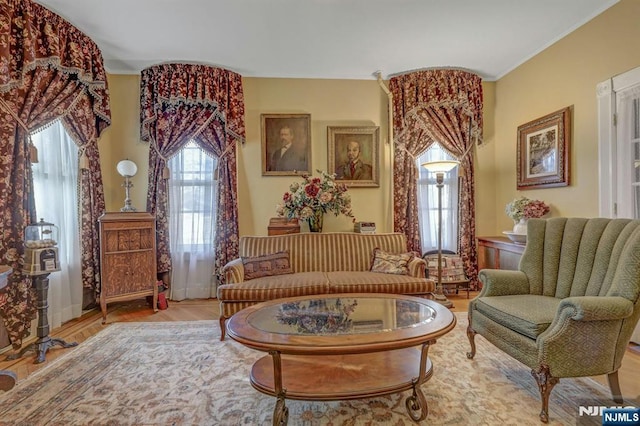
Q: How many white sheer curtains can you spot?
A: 3